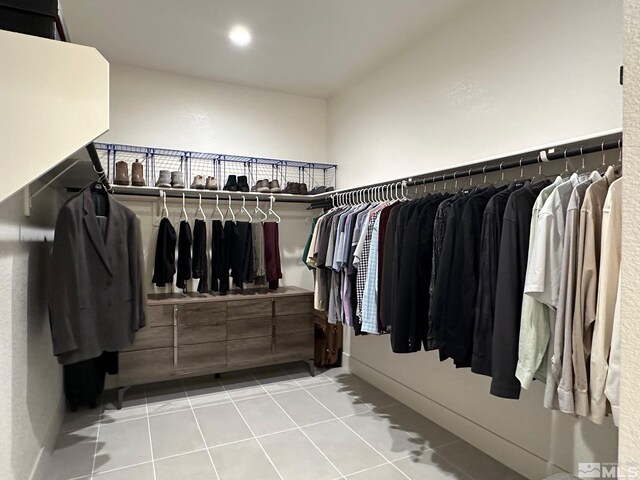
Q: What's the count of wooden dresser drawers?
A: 6